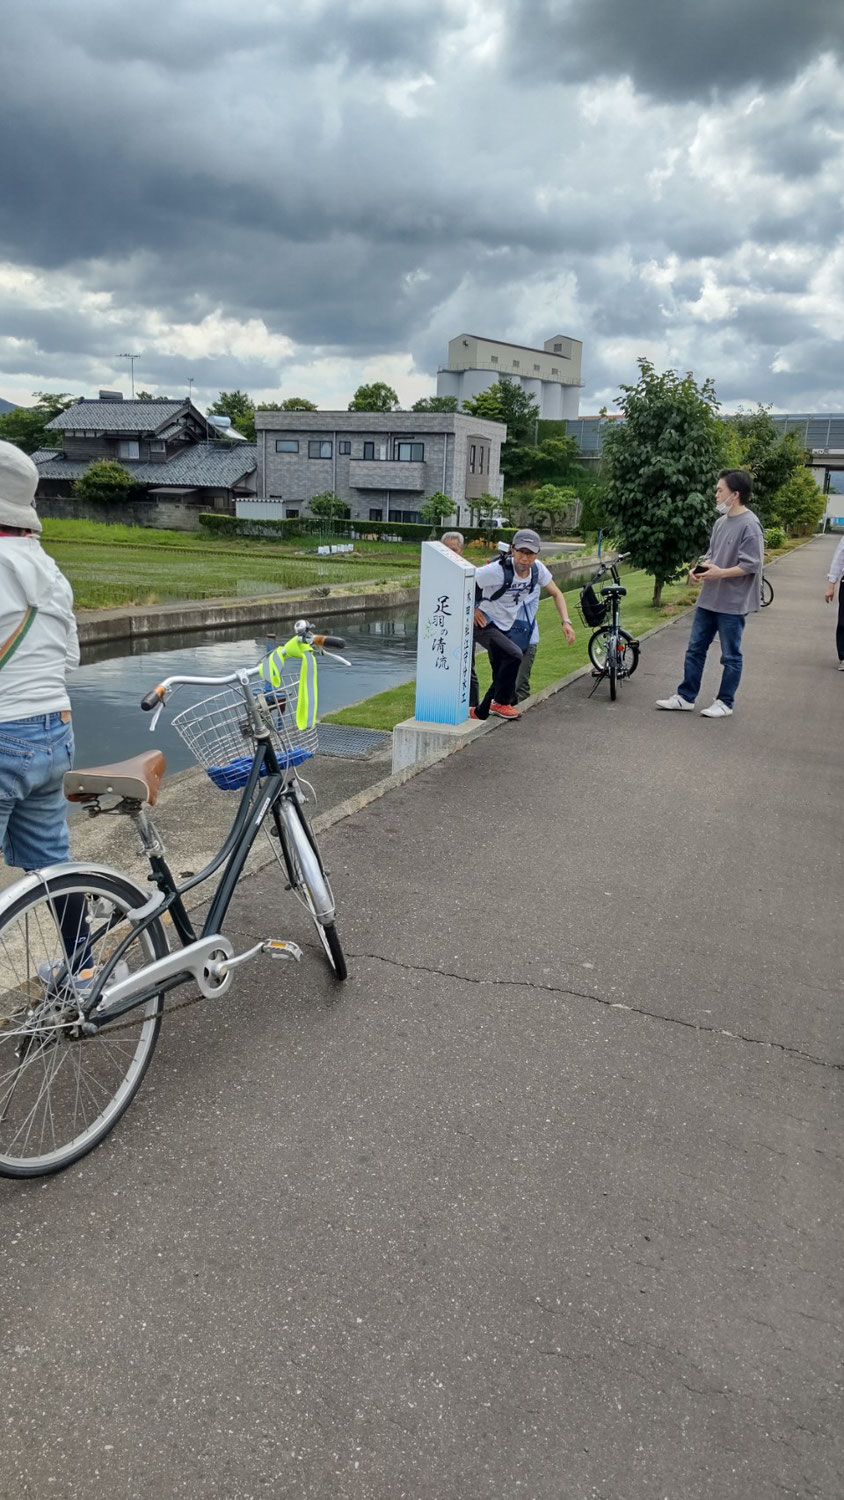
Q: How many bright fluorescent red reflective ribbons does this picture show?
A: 0